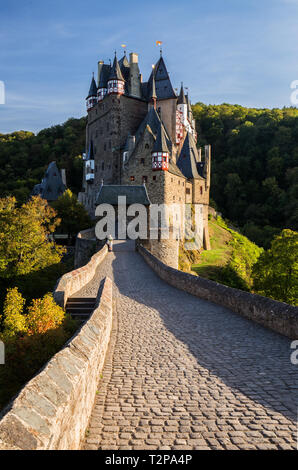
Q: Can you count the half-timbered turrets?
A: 4